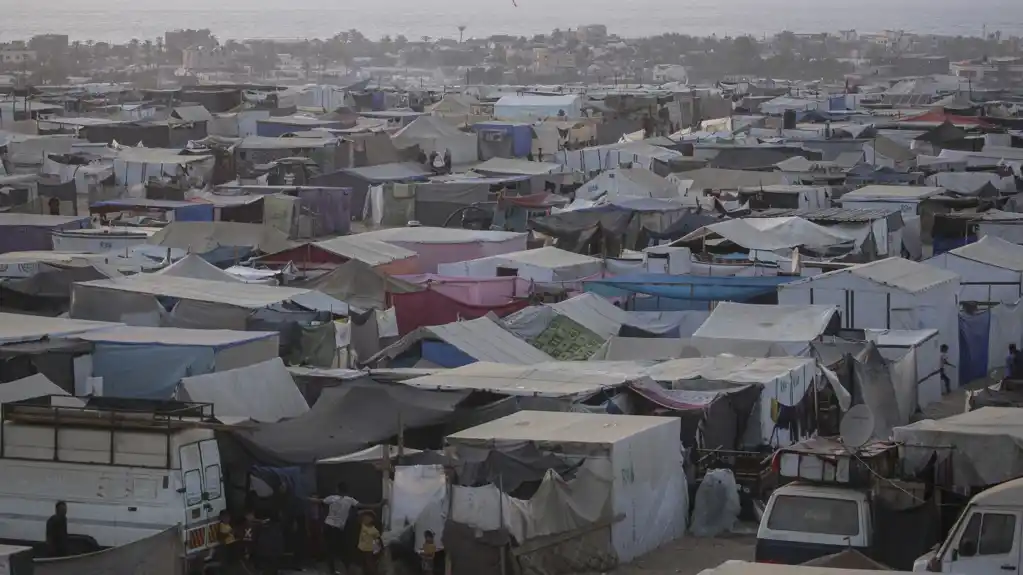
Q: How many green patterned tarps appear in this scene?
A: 1